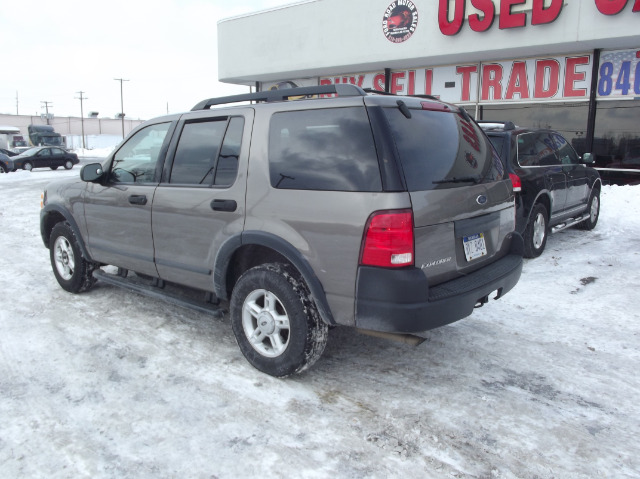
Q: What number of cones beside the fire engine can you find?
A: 0